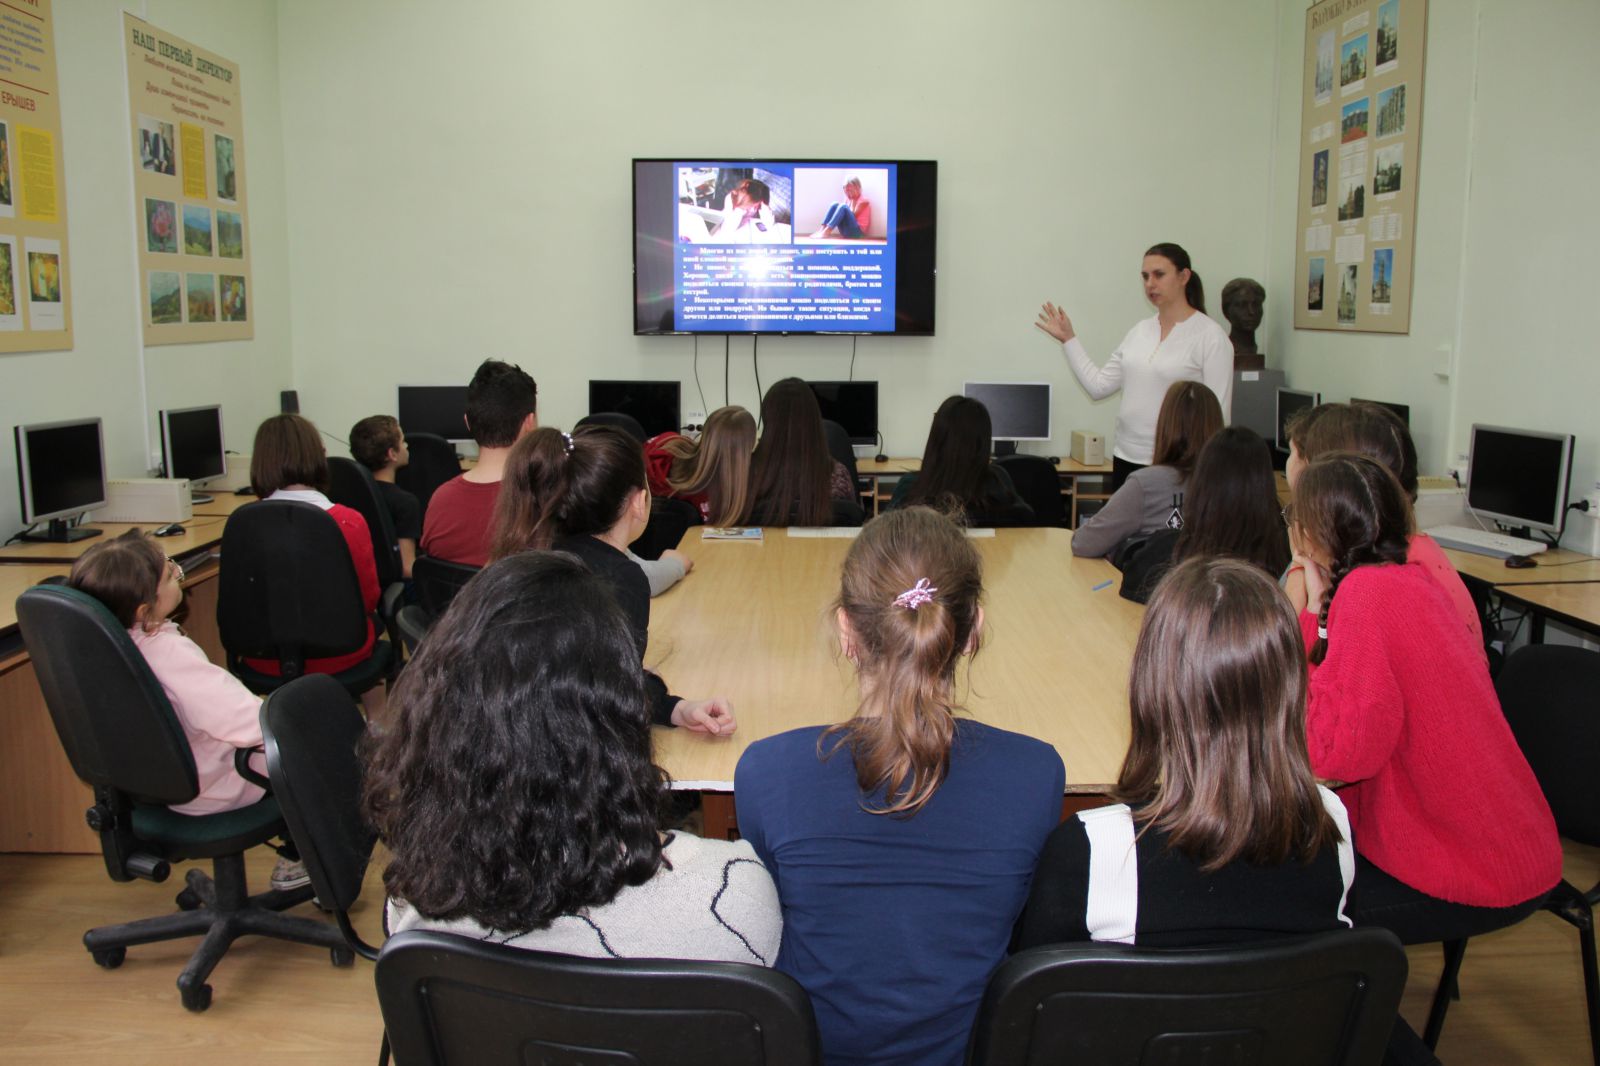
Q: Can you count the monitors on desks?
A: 9